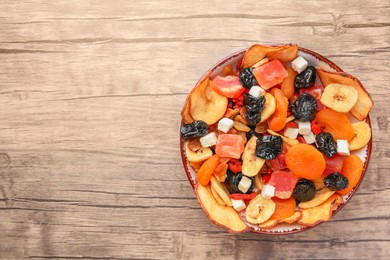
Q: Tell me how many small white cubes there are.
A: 11